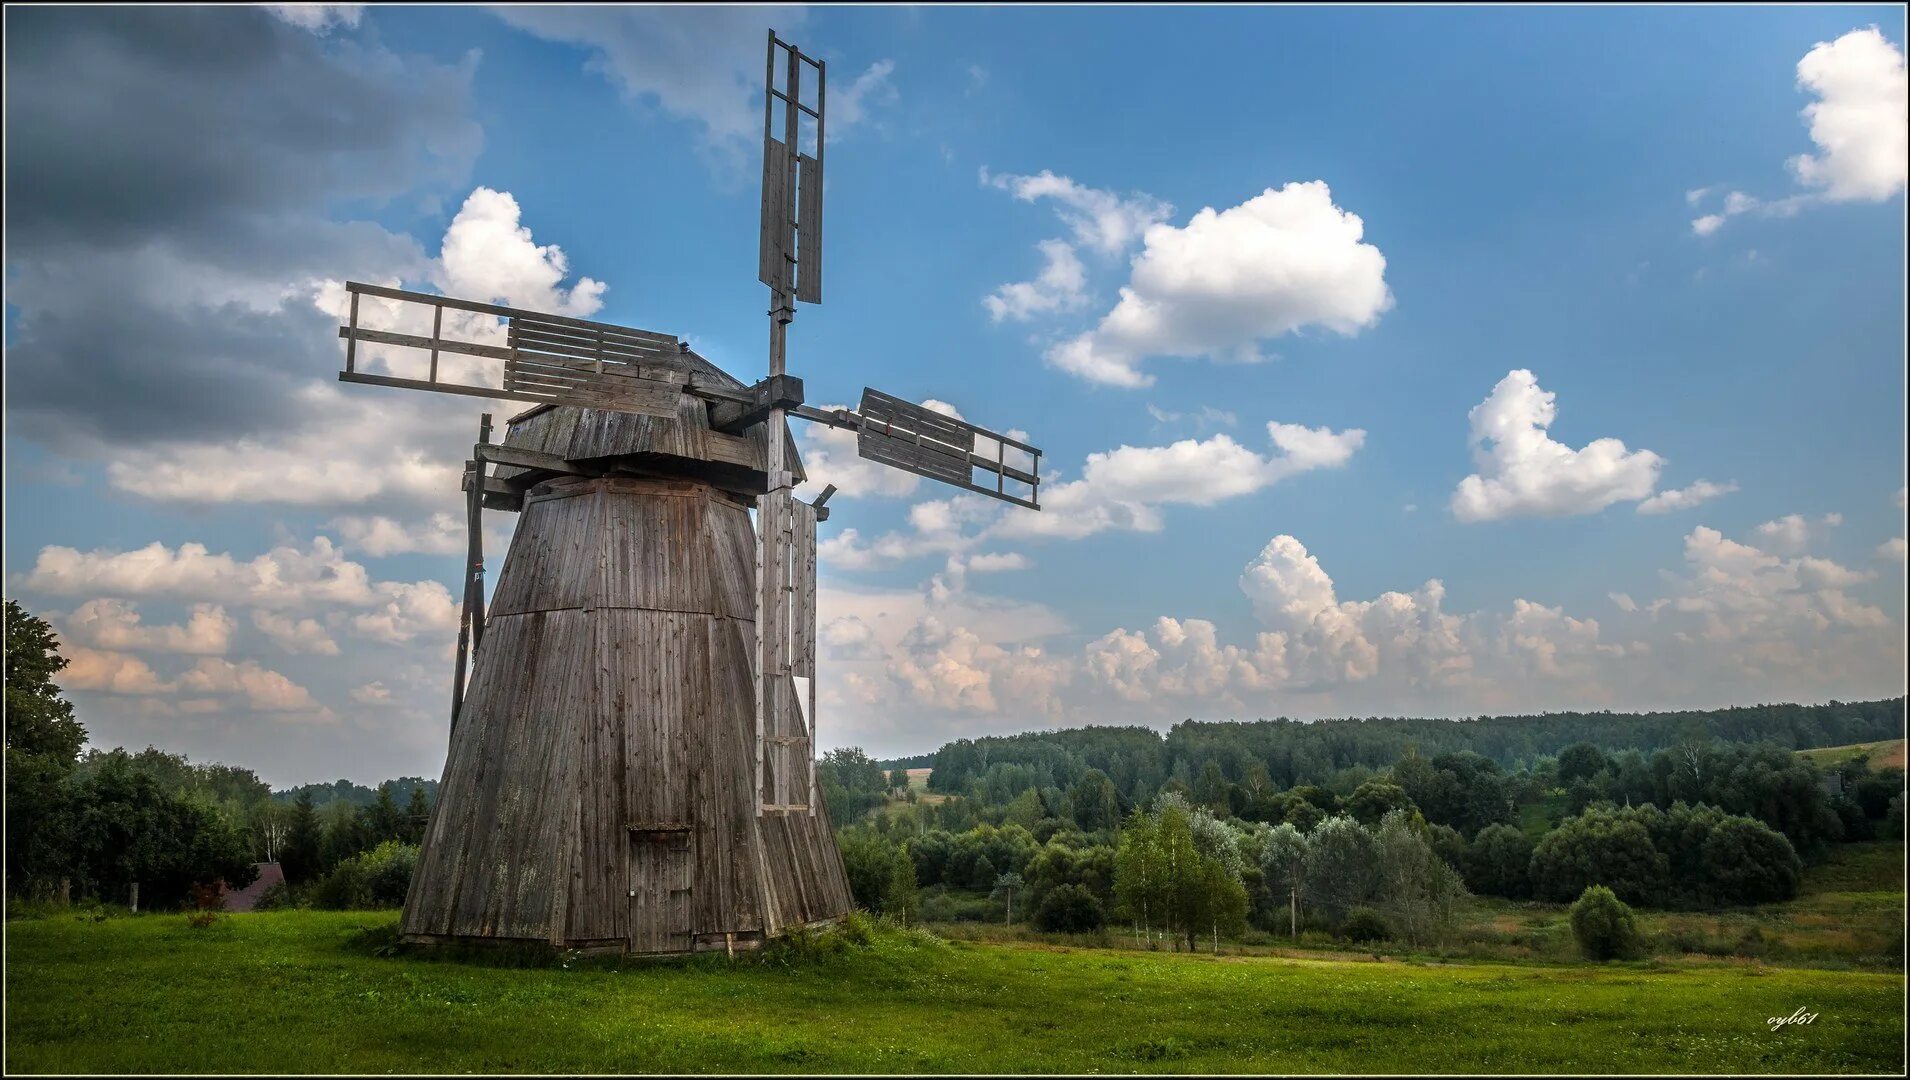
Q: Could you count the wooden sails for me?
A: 4